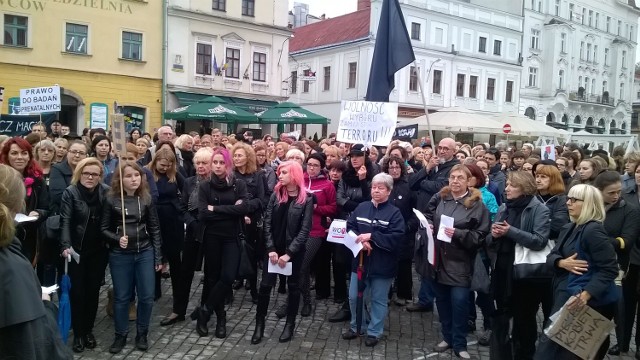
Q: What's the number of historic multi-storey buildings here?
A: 4